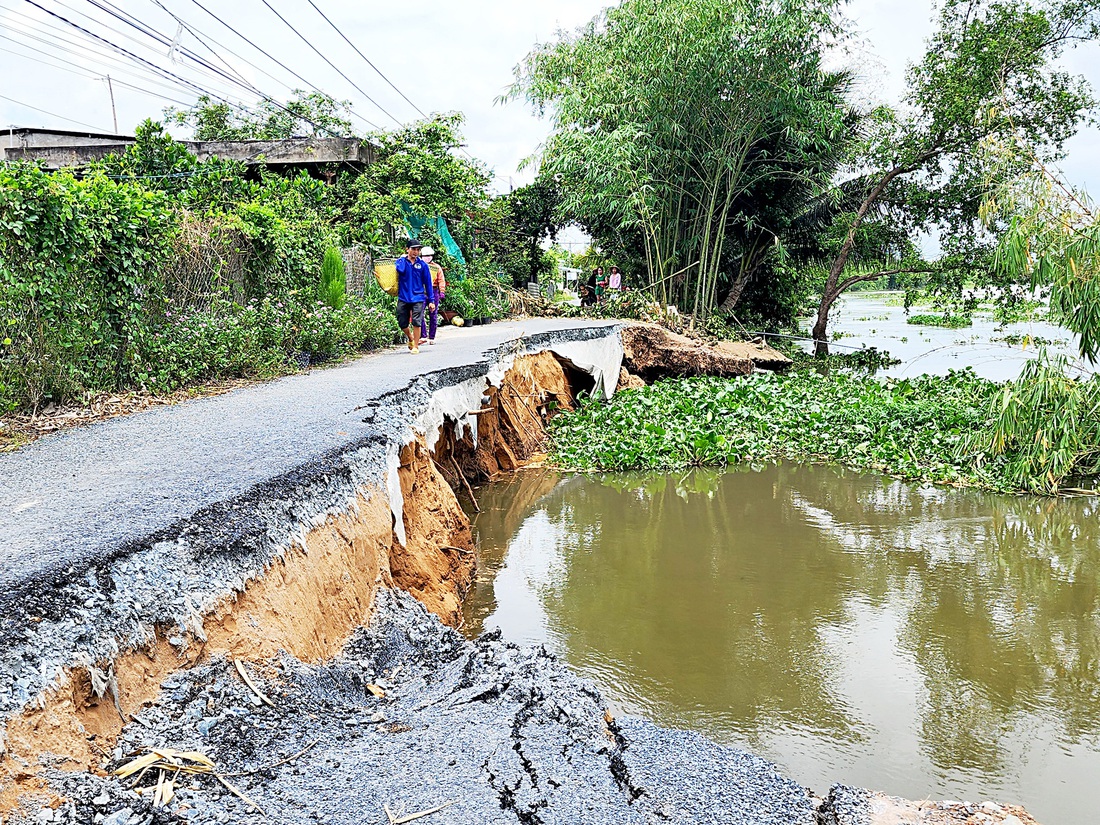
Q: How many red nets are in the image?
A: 0